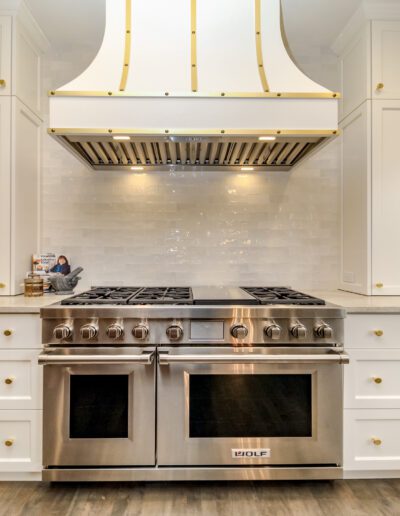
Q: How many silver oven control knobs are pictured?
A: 9